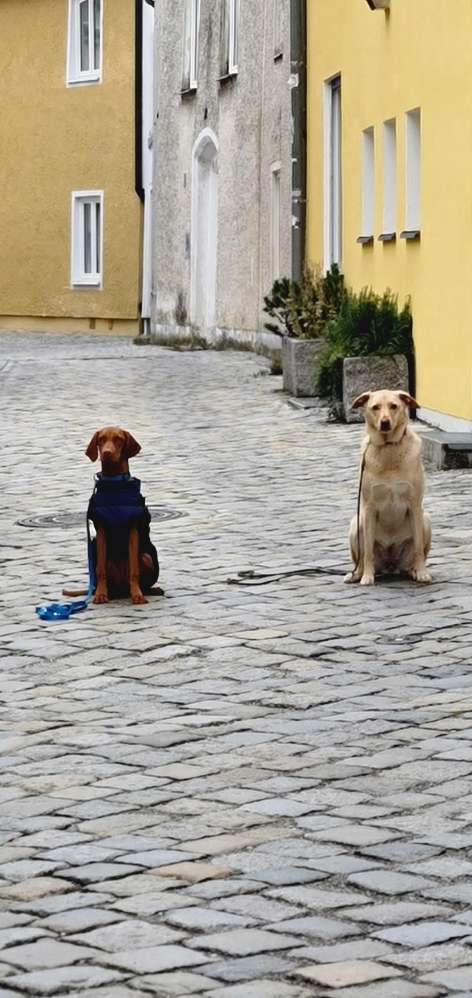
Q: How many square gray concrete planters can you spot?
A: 2